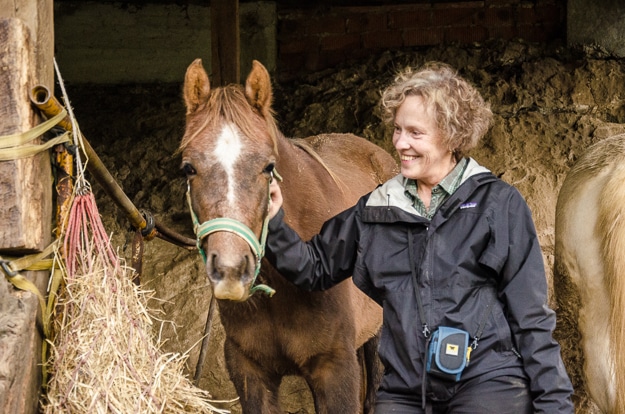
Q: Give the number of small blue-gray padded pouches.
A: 1